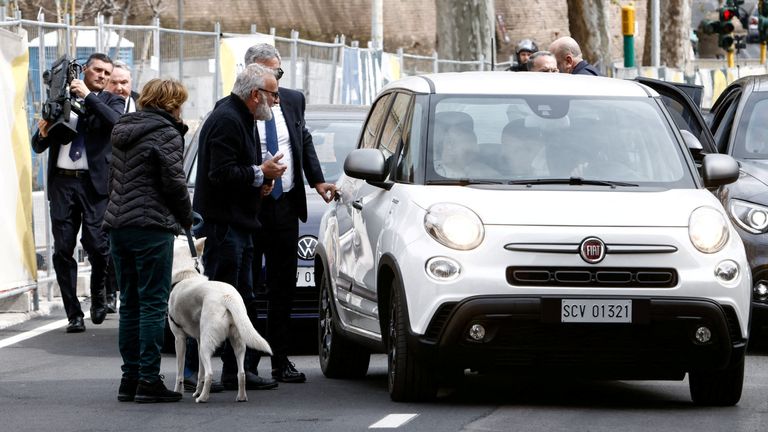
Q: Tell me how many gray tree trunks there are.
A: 3